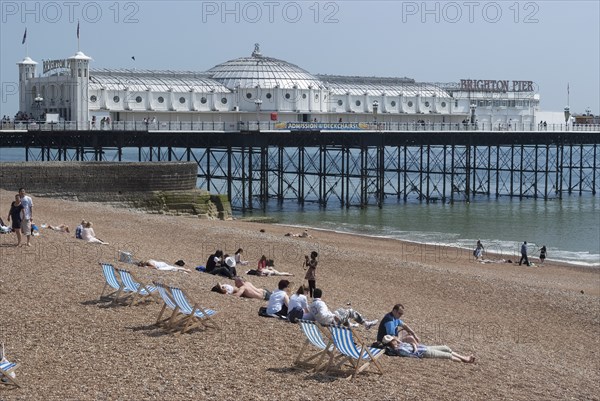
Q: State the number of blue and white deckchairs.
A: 7